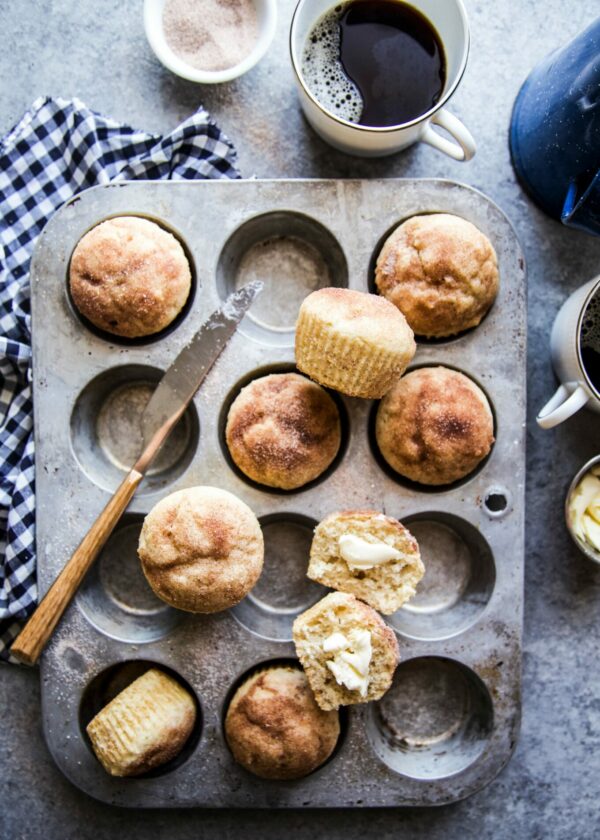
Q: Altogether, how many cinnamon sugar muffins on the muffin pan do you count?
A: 9